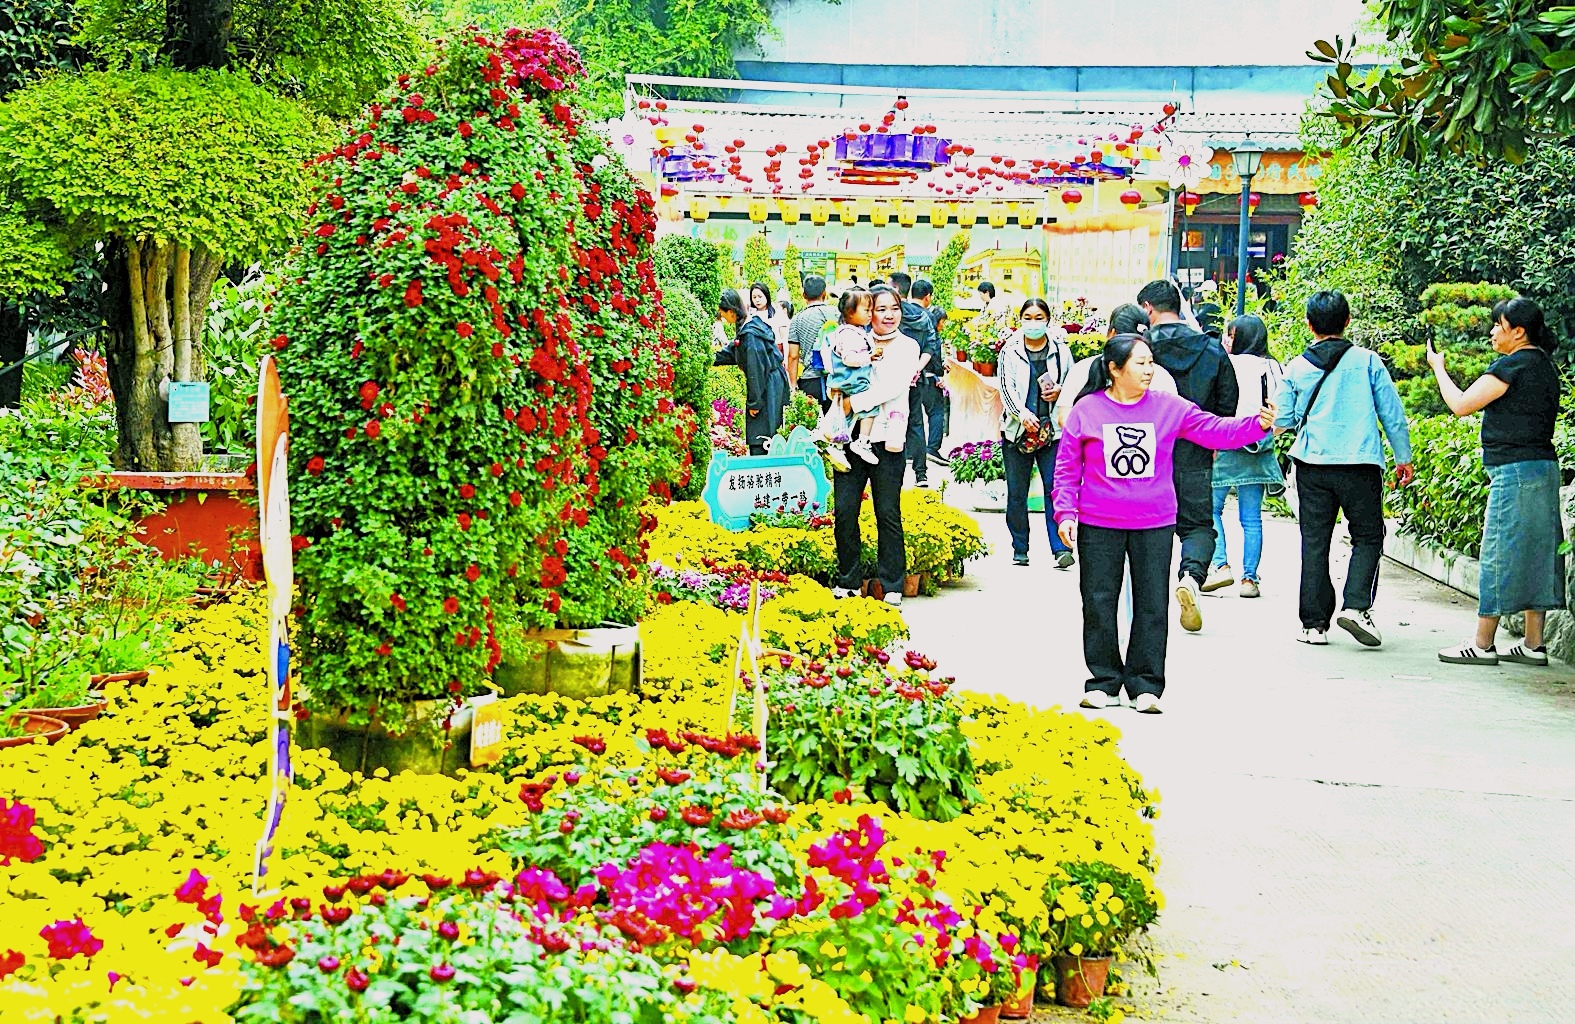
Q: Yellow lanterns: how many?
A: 11